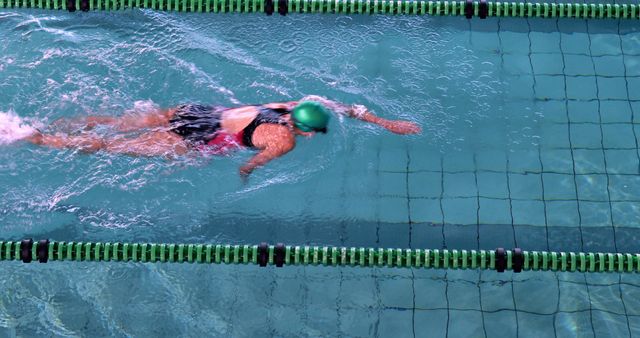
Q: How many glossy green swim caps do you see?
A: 1